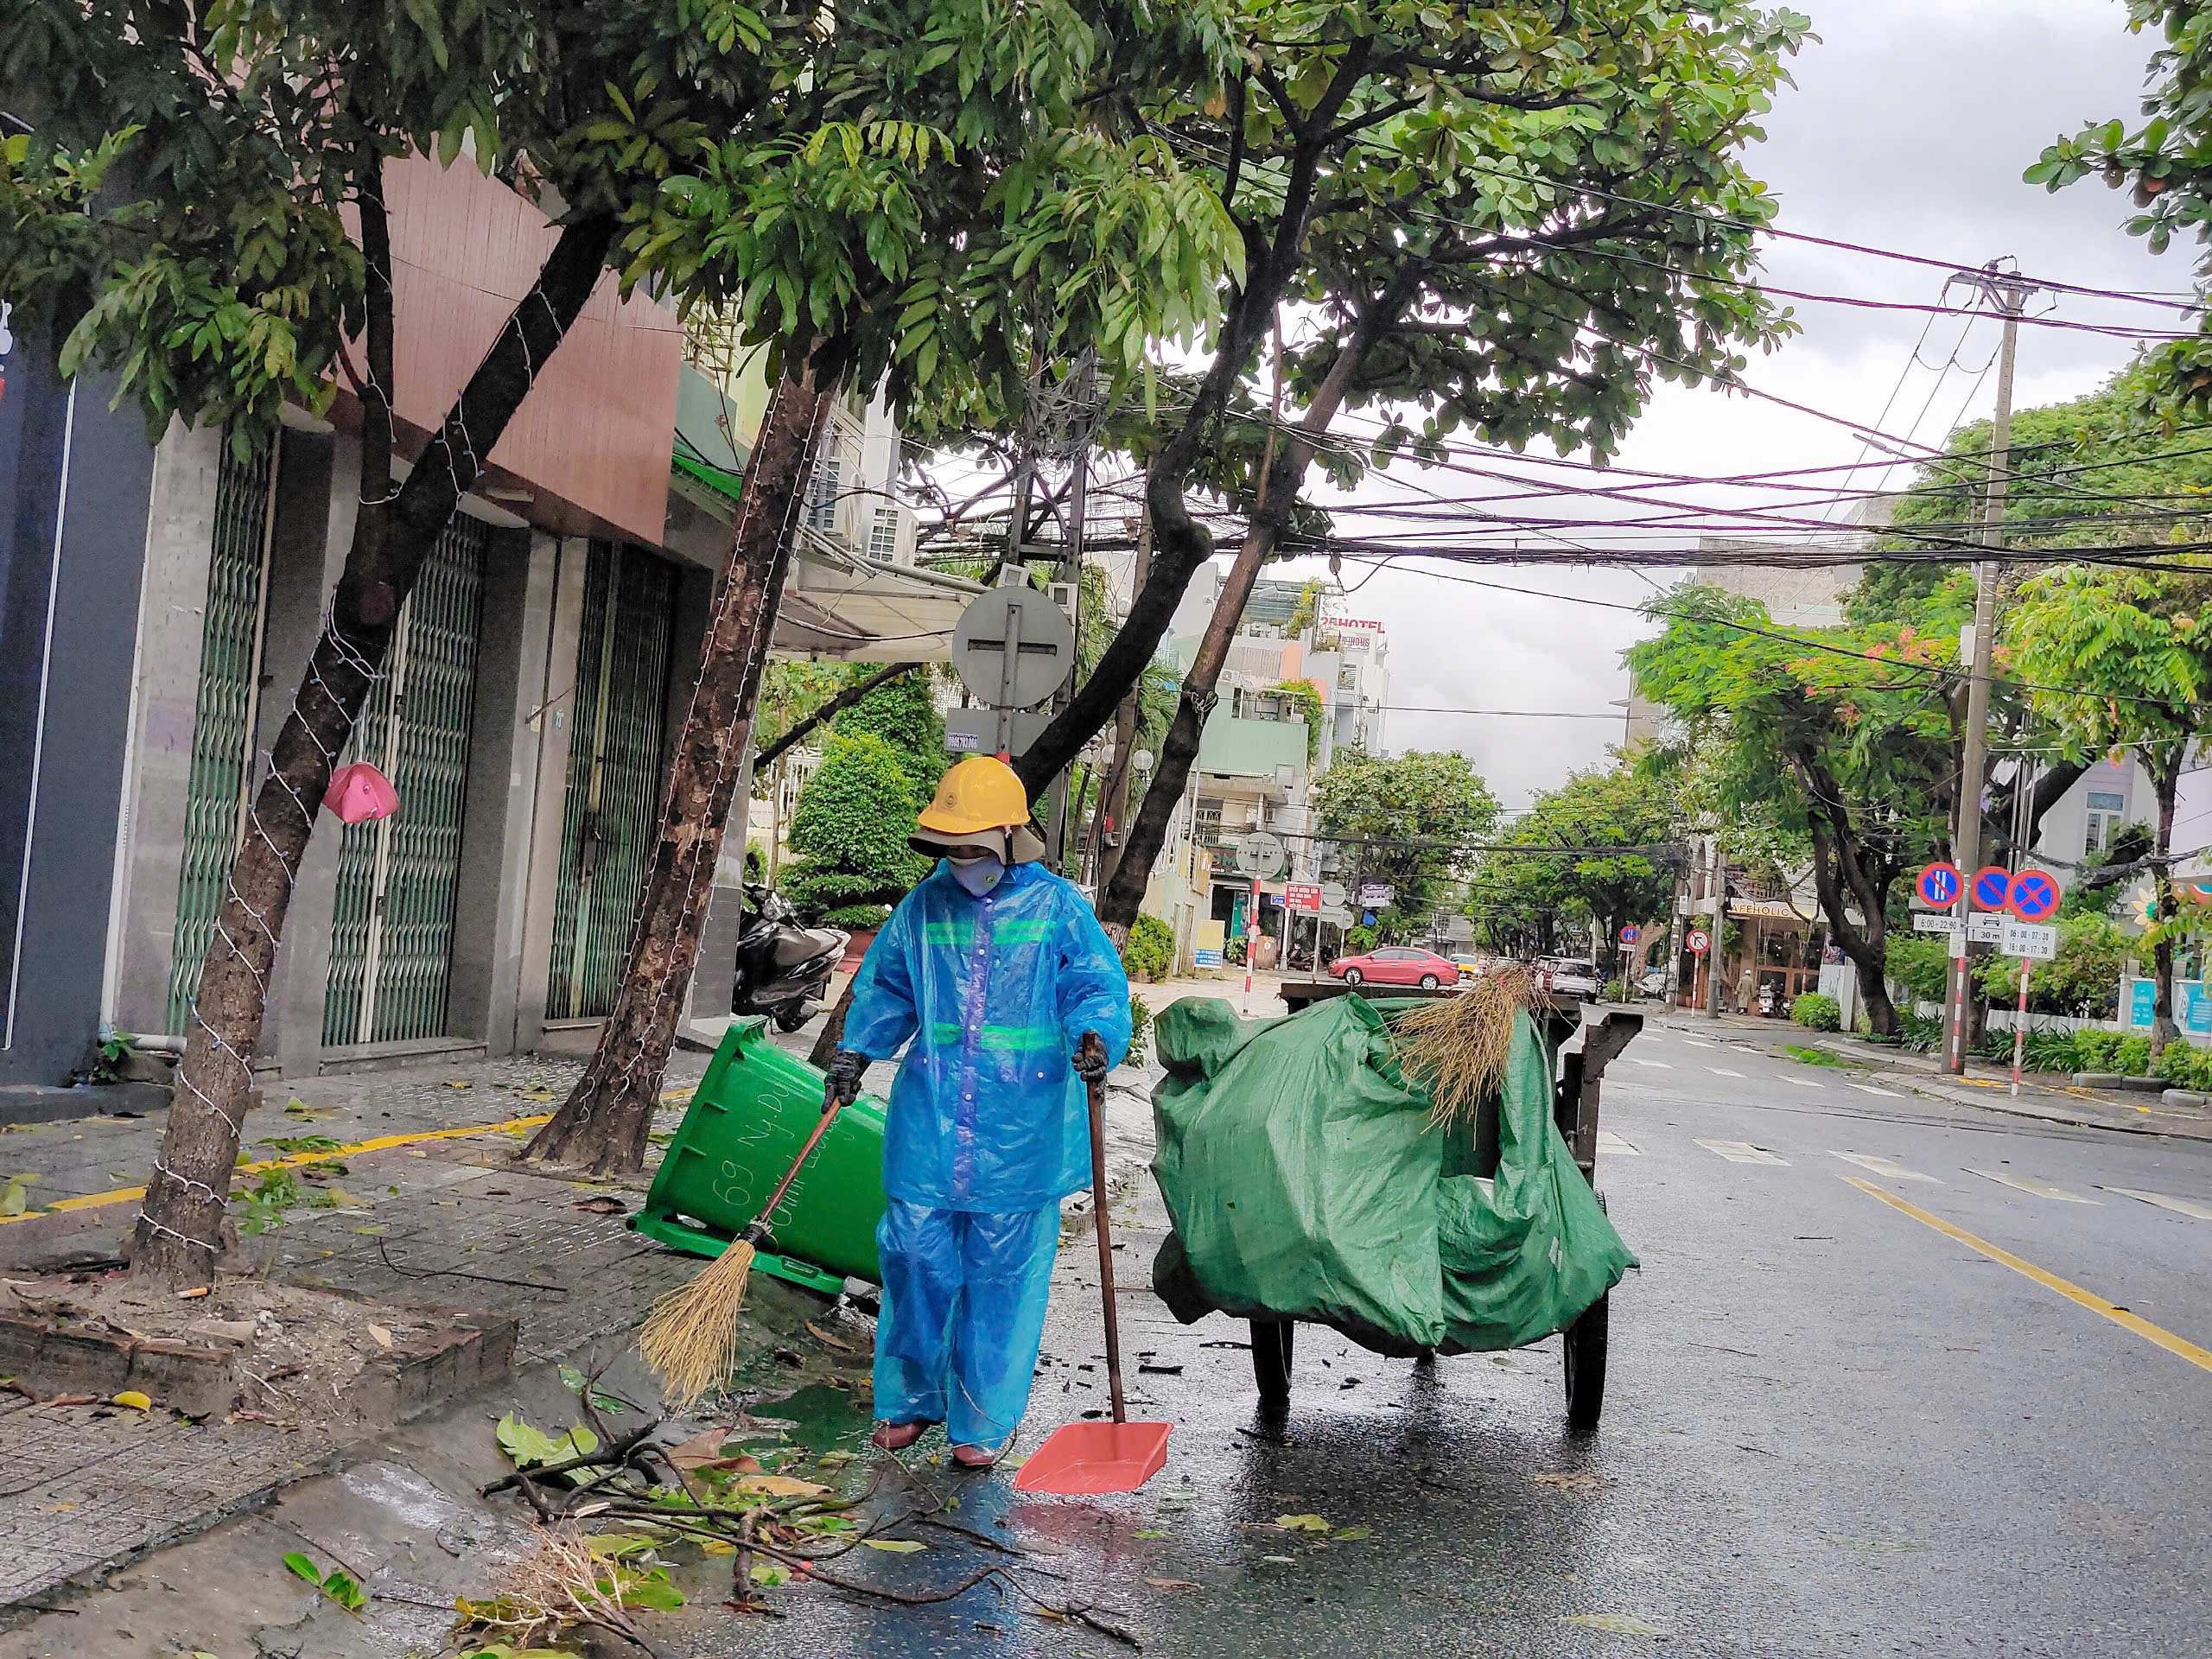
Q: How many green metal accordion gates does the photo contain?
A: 3